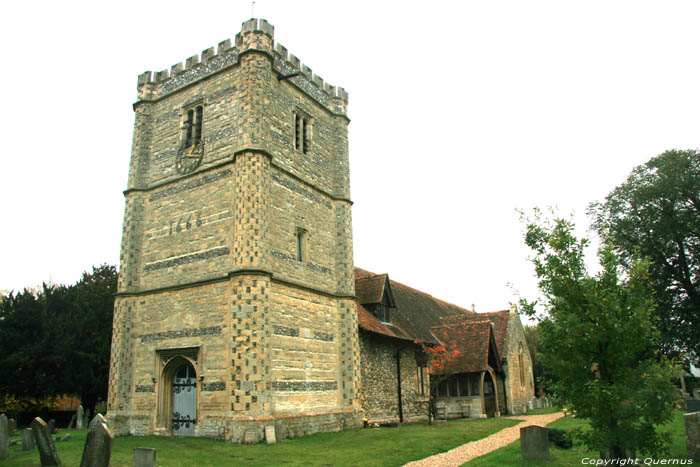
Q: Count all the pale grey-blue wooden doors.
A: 1